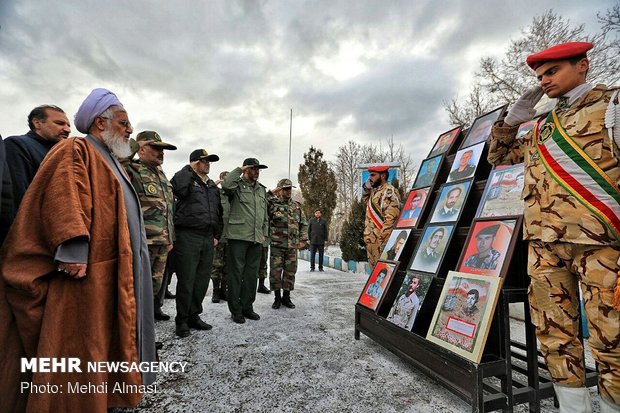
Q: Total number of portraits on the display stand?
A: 14